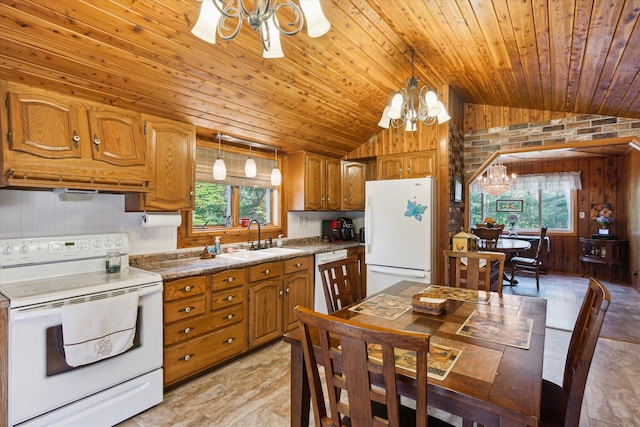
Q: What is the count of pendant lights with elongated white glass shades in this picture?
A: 3